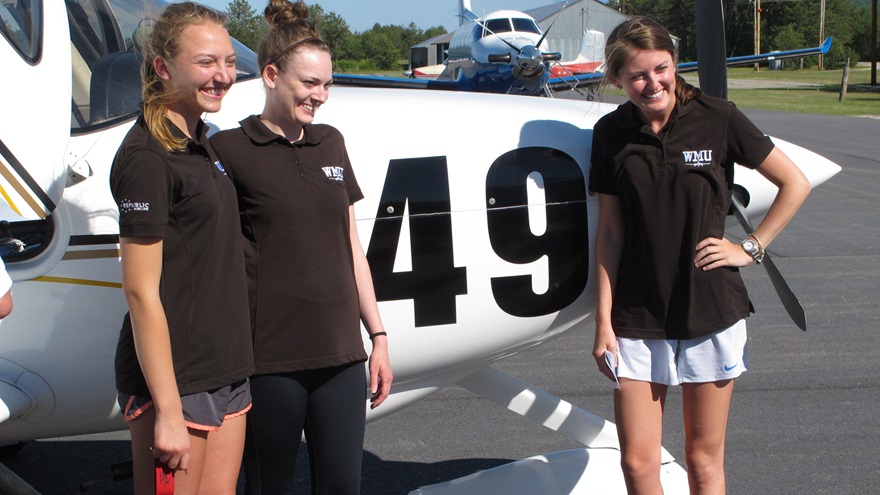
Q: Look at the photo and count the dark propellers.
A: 2